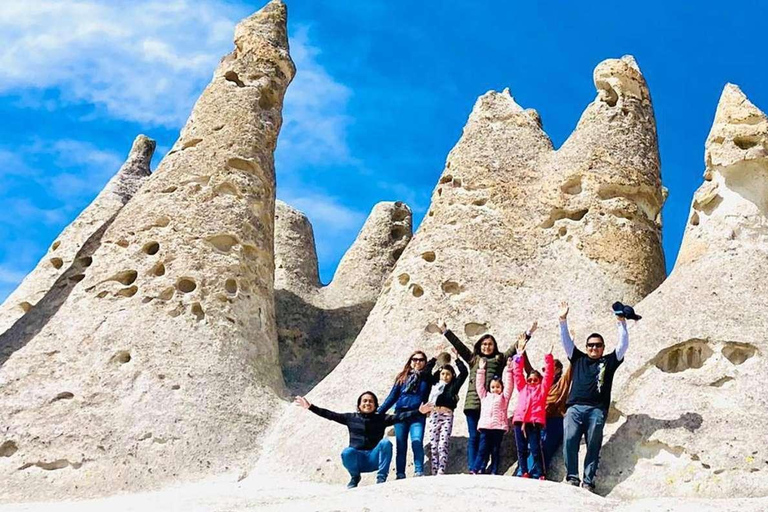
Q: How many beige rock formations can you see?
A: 7